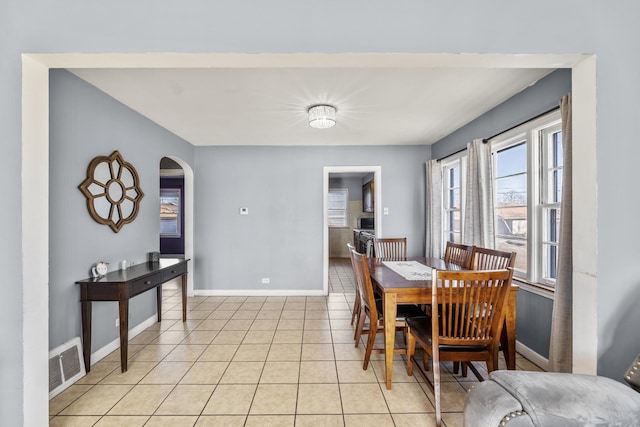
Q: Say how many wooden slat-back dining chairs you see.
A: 6